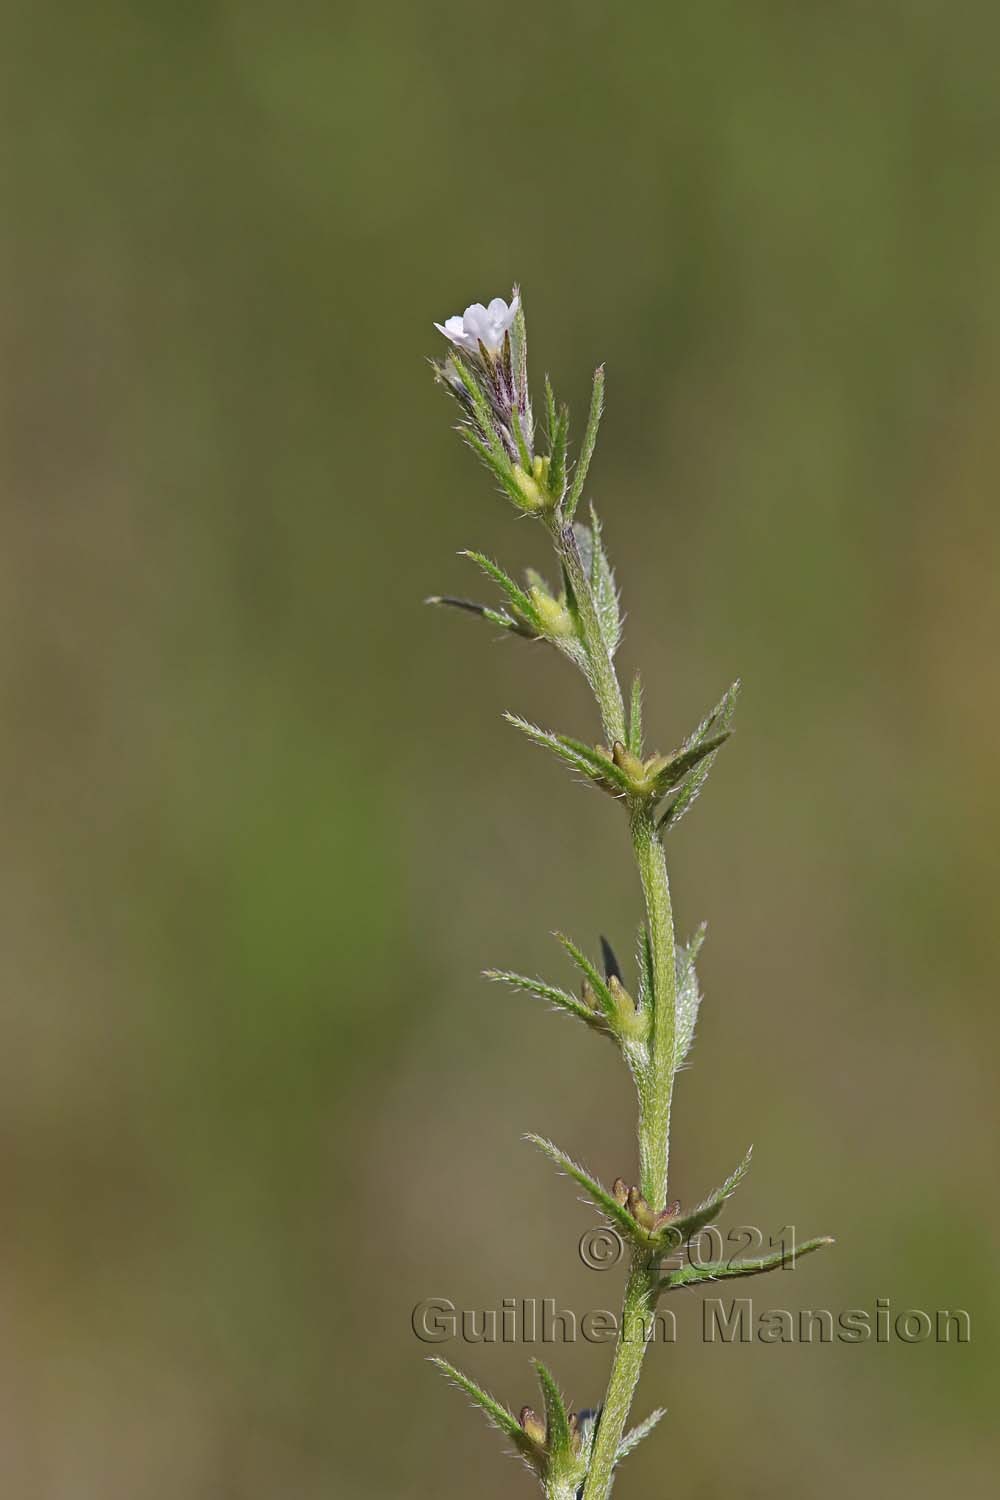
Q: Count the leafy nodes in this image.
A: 6